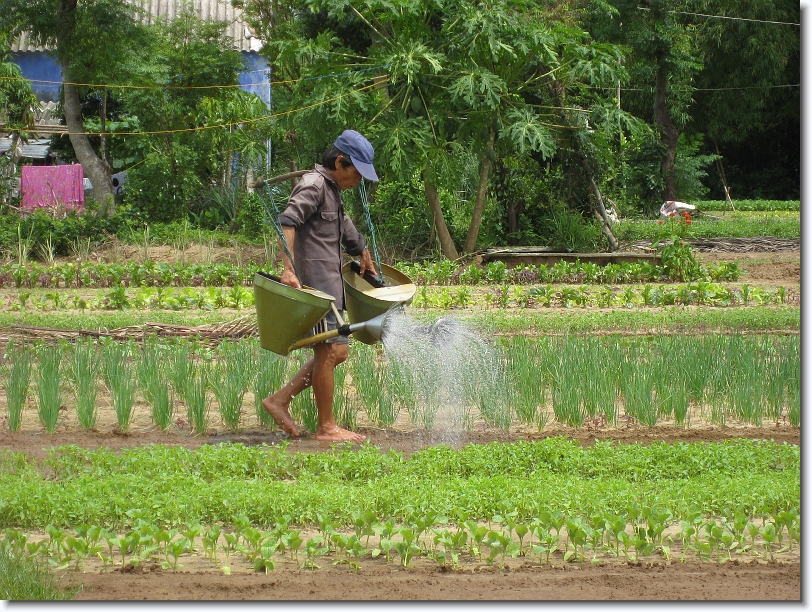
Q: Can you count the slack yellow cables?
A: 2